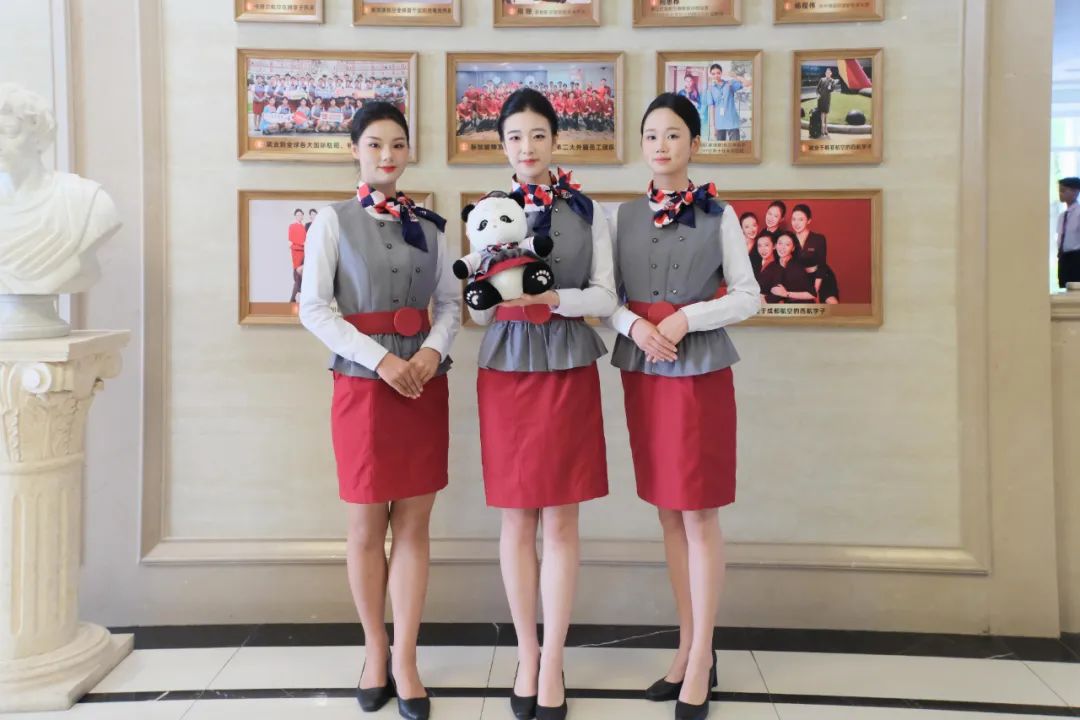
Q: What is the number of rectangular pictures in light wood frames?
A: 12